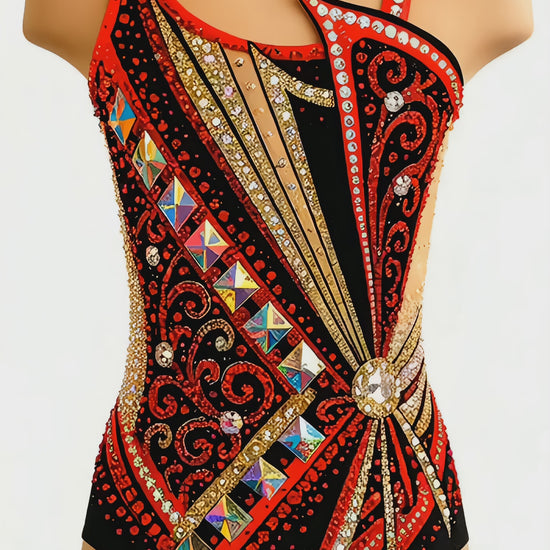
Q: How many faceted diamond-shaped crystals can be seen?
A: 11